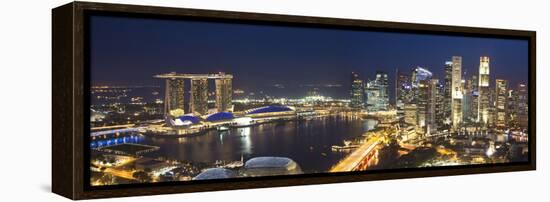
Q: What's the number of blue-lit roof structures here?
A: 3